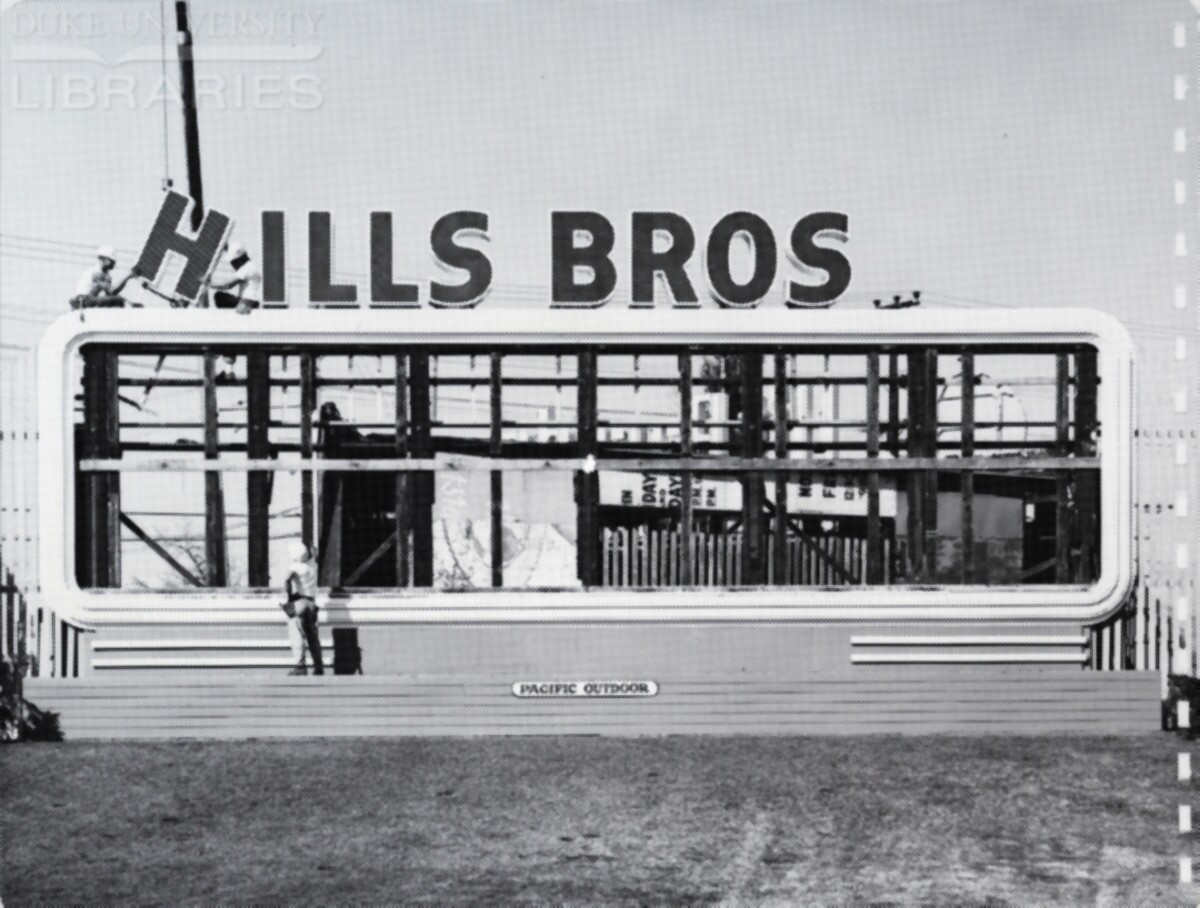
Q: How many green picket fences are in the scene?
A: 0